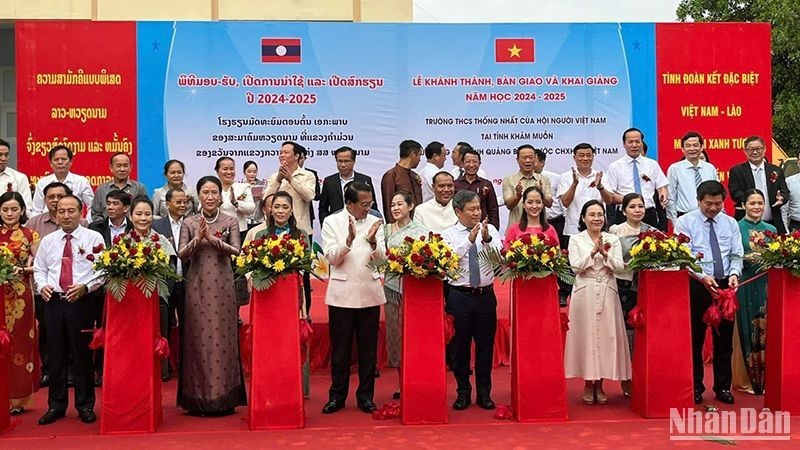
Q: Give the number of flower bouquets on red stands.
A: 7